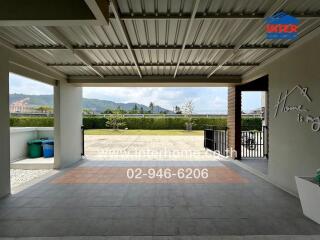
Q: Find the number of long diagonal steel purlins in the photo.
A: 4